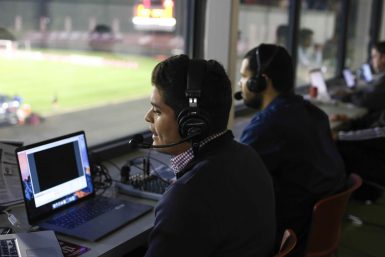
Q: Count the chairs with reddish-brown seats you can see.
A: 2